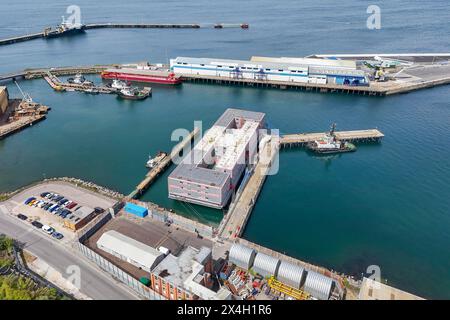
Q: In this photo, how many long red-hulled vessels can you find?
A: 1